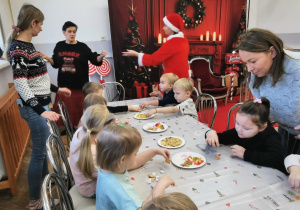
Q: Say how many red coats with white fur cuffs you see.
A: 1